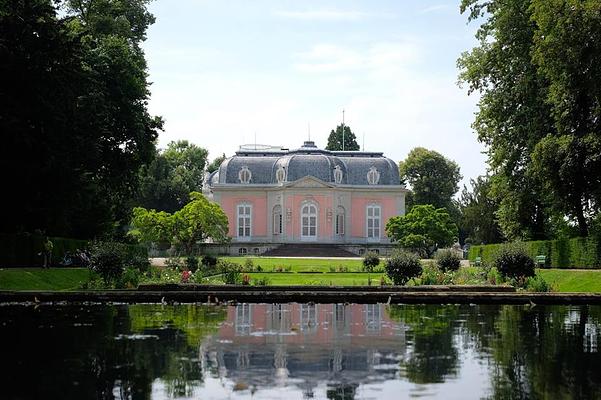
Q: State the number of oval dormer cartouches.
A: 4